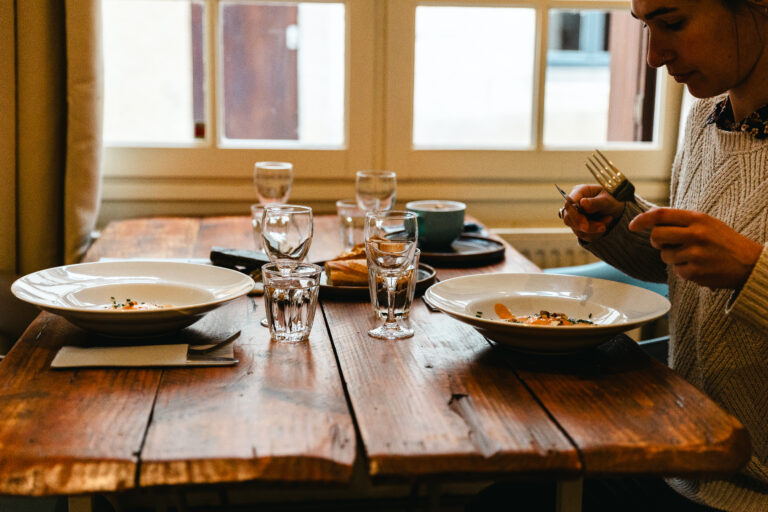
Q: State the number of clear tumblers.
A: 4